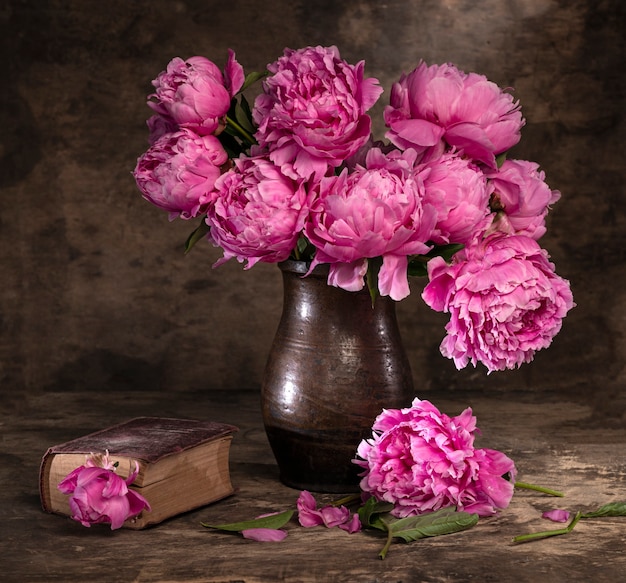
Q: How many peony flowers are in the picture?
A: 11